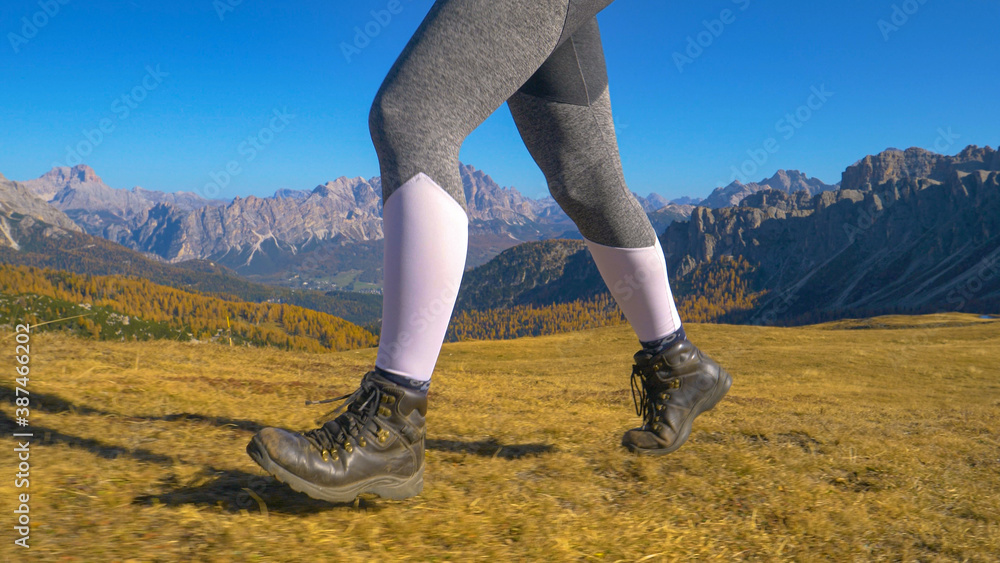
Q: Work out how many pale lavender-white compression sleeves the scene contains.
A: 2